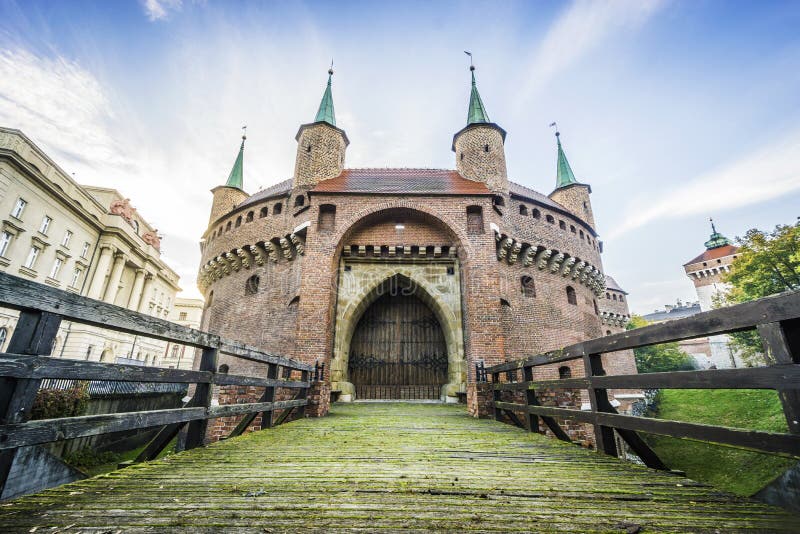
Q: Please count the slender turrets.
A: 4